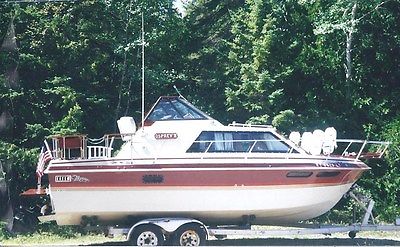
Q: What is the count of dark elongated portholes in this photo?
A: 2